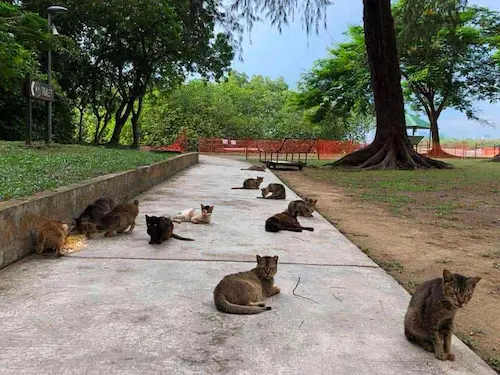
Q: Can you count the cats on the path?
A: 12